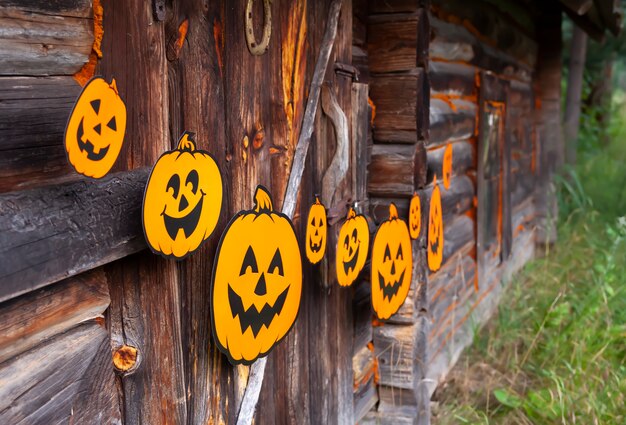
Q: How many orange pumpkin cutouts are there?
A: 9